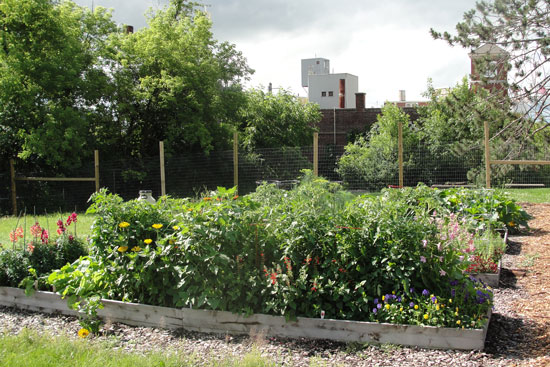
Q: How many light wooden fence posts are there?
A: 7